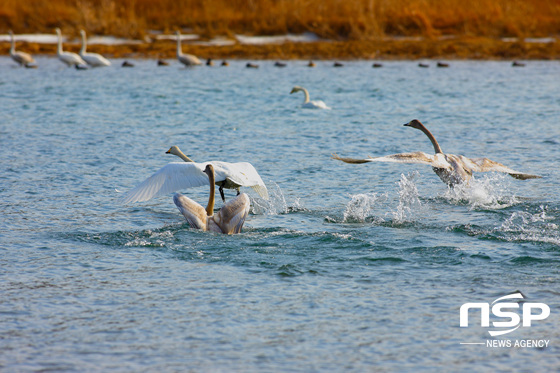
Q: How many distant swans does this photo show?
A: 5